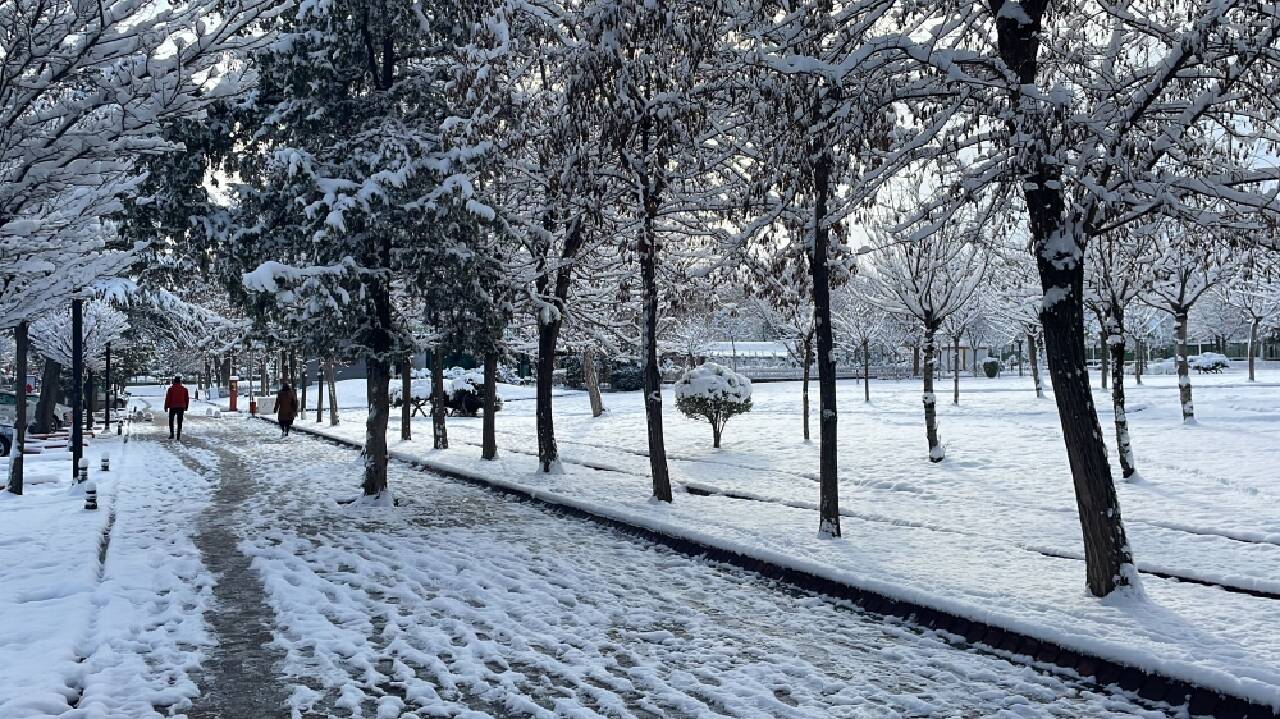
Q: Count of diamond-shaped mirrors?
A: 0